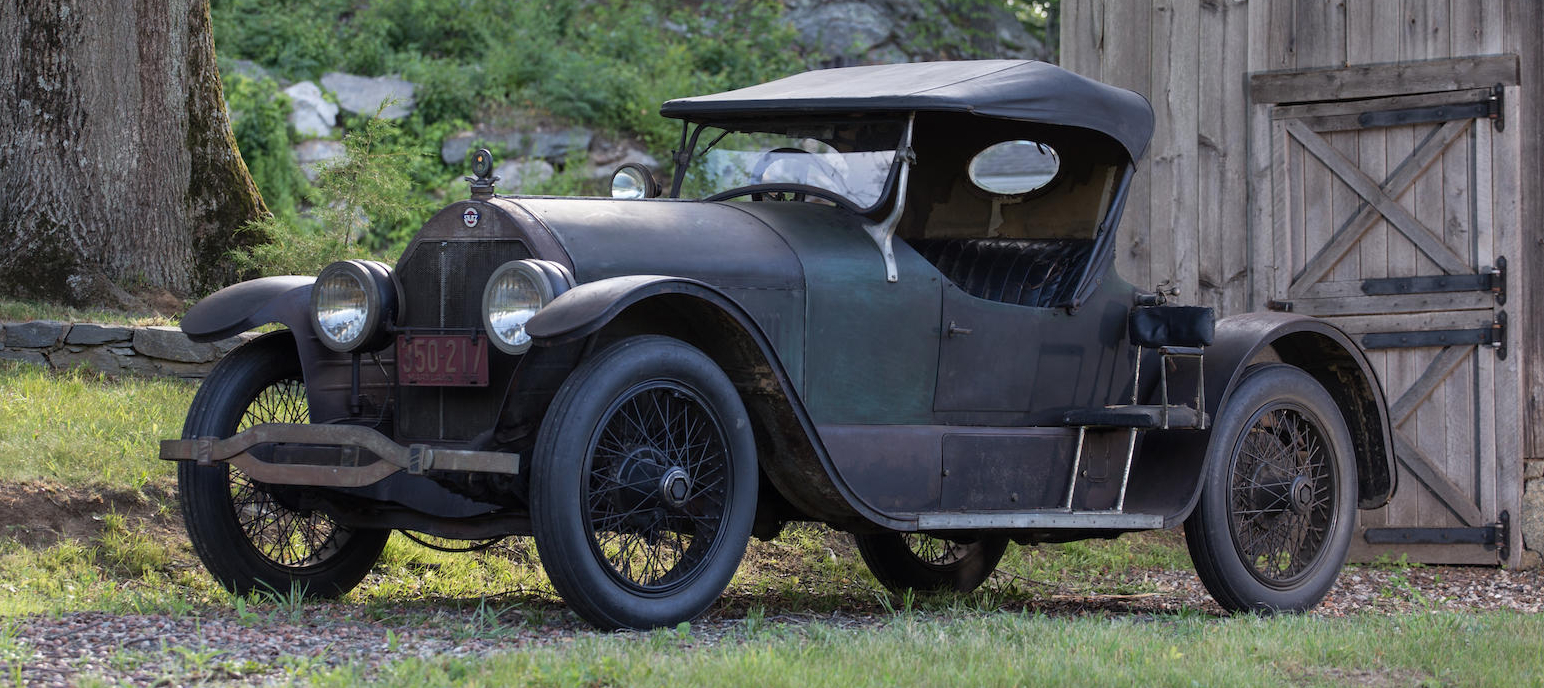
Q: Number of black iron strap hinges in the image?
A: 4